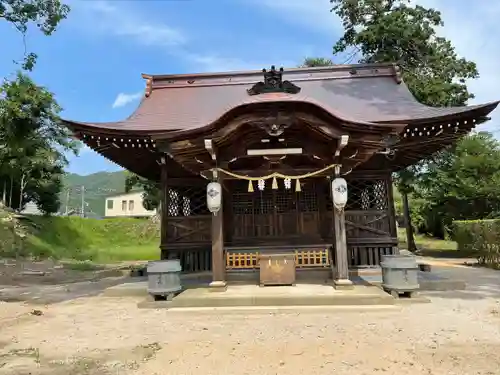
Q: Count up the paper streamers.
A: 2